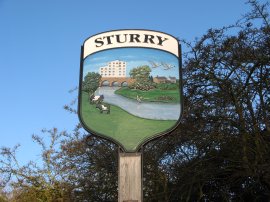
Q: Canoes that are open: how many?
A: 0